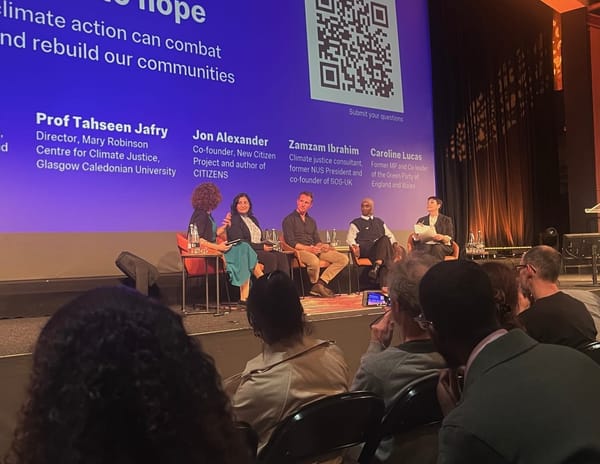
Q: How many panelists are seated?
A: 5